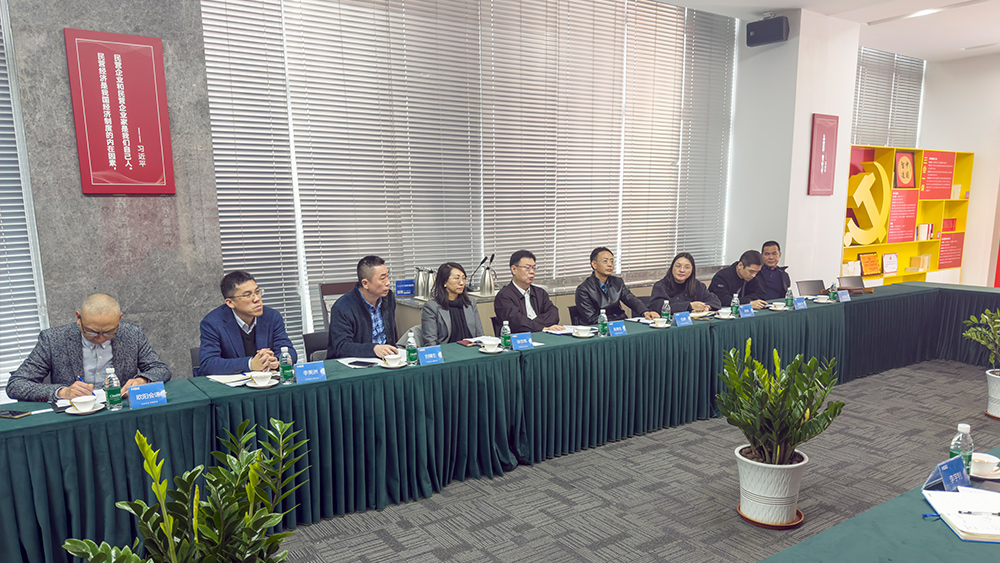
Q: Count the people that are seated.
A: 9